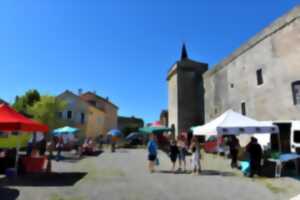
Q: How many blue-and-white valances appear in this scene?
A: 1